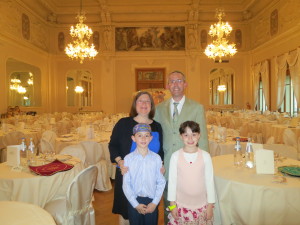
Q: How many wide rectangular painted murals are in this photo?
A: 1